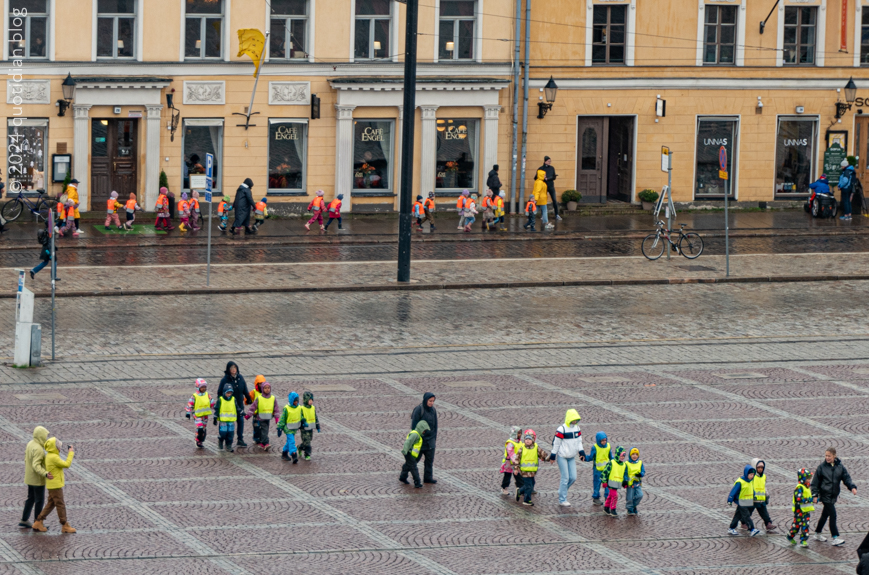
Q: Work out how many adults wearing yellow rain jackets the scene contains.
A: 4